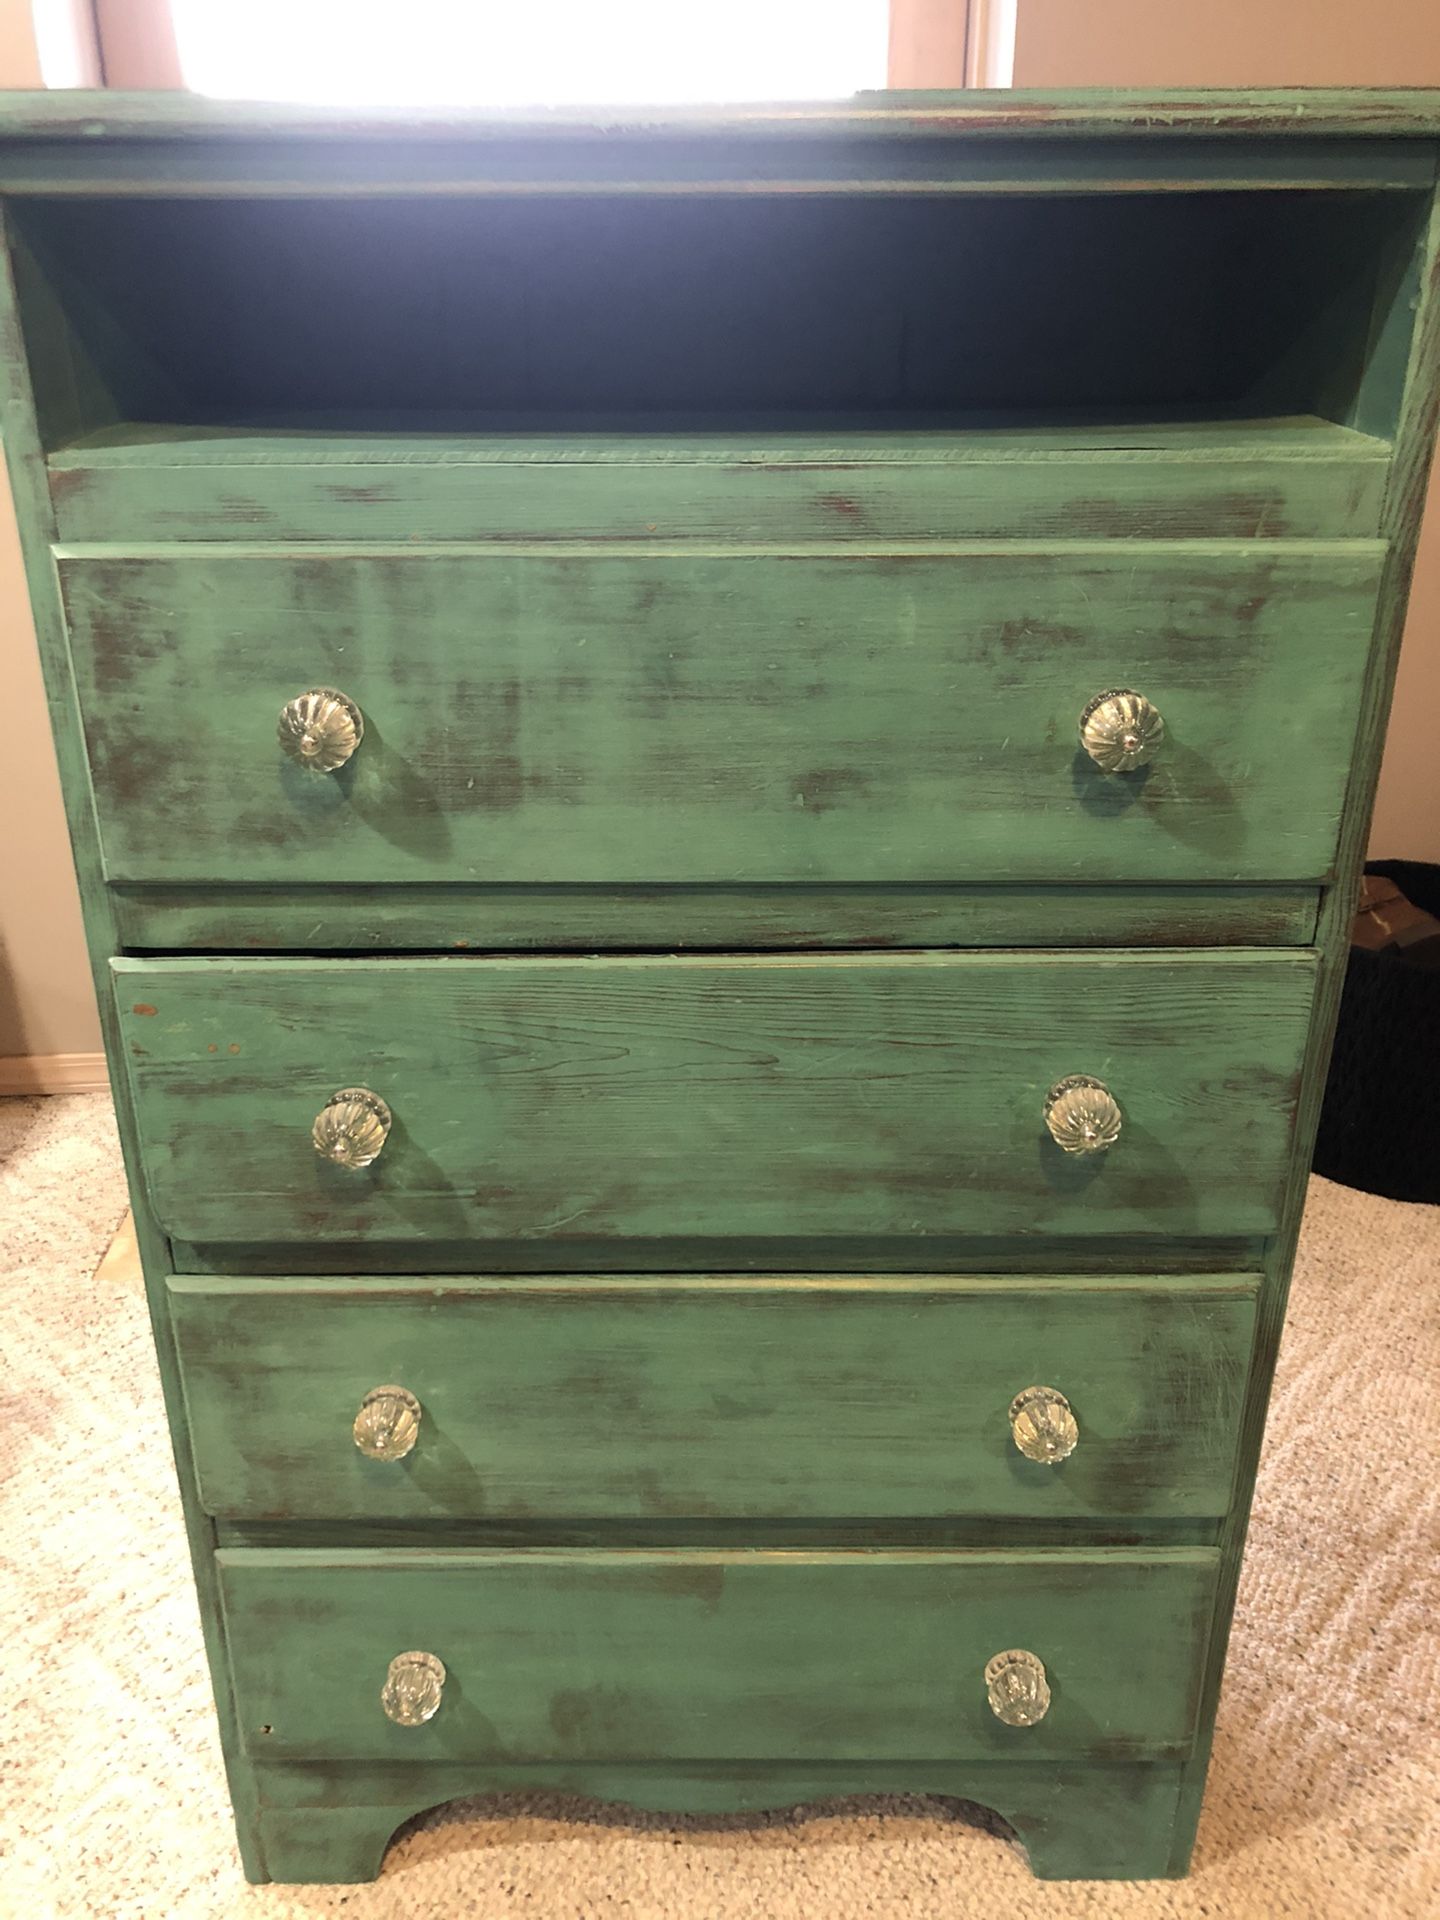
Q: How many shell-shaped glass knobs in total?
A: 8